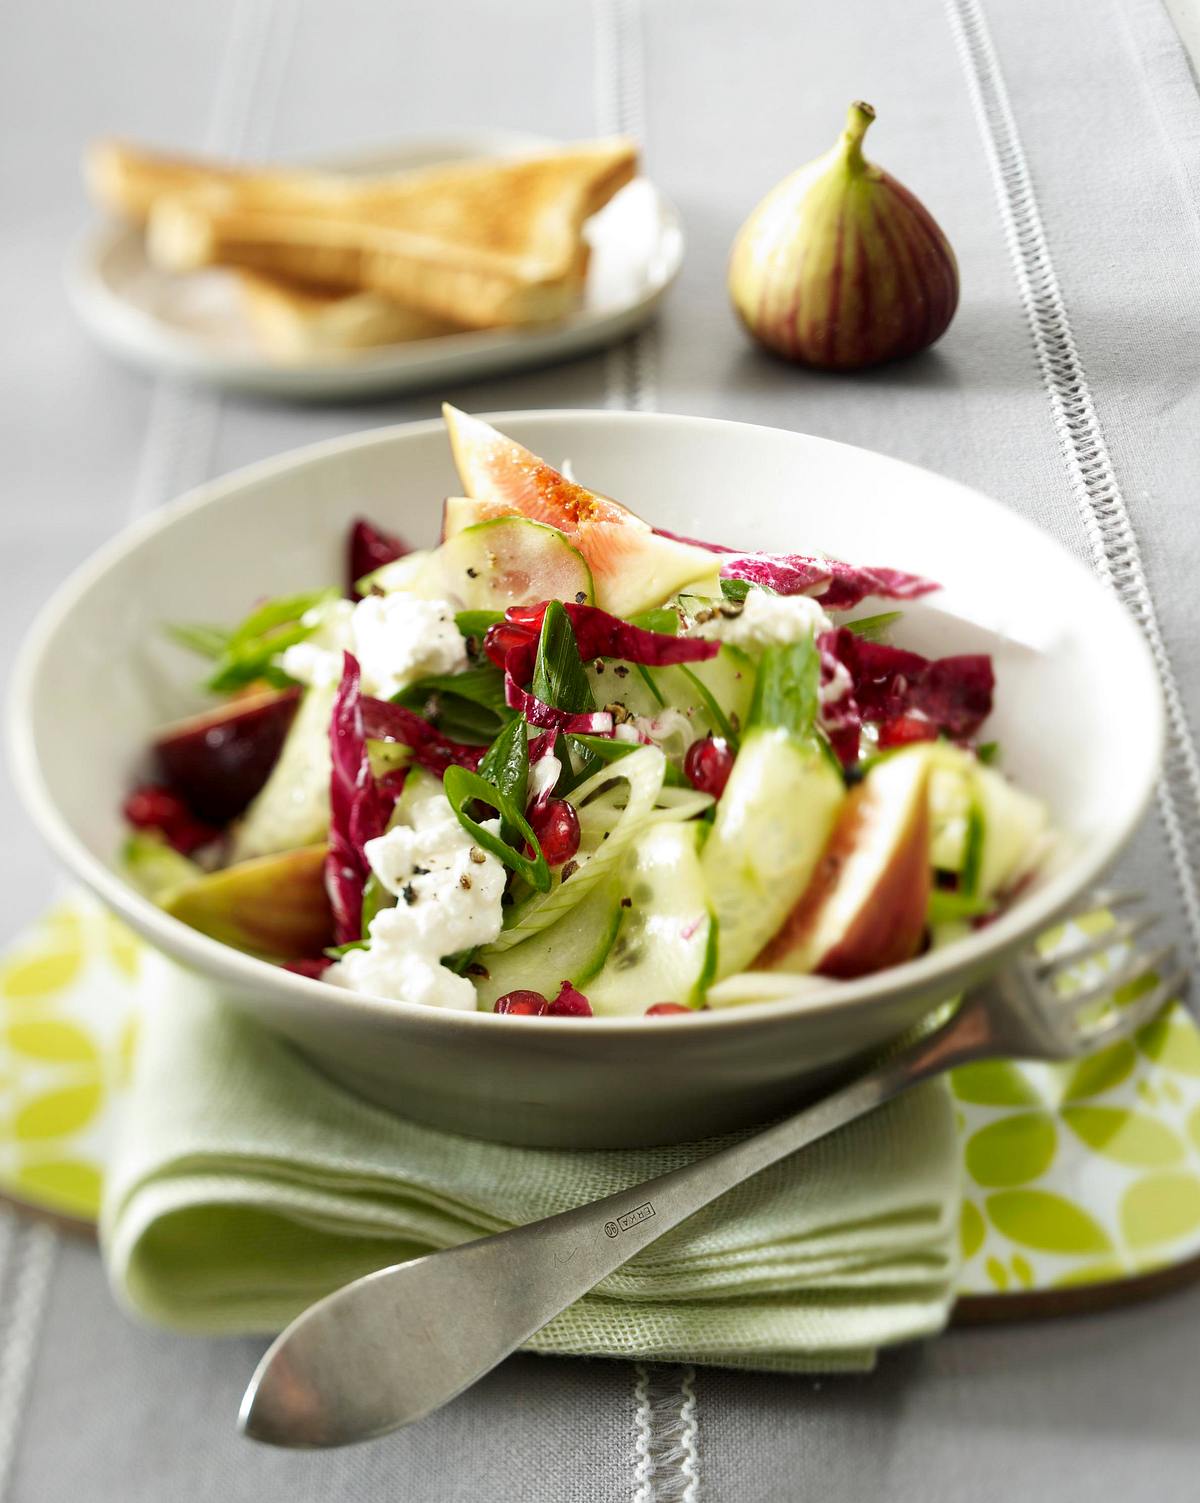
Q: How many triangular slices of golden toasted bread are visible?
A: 3